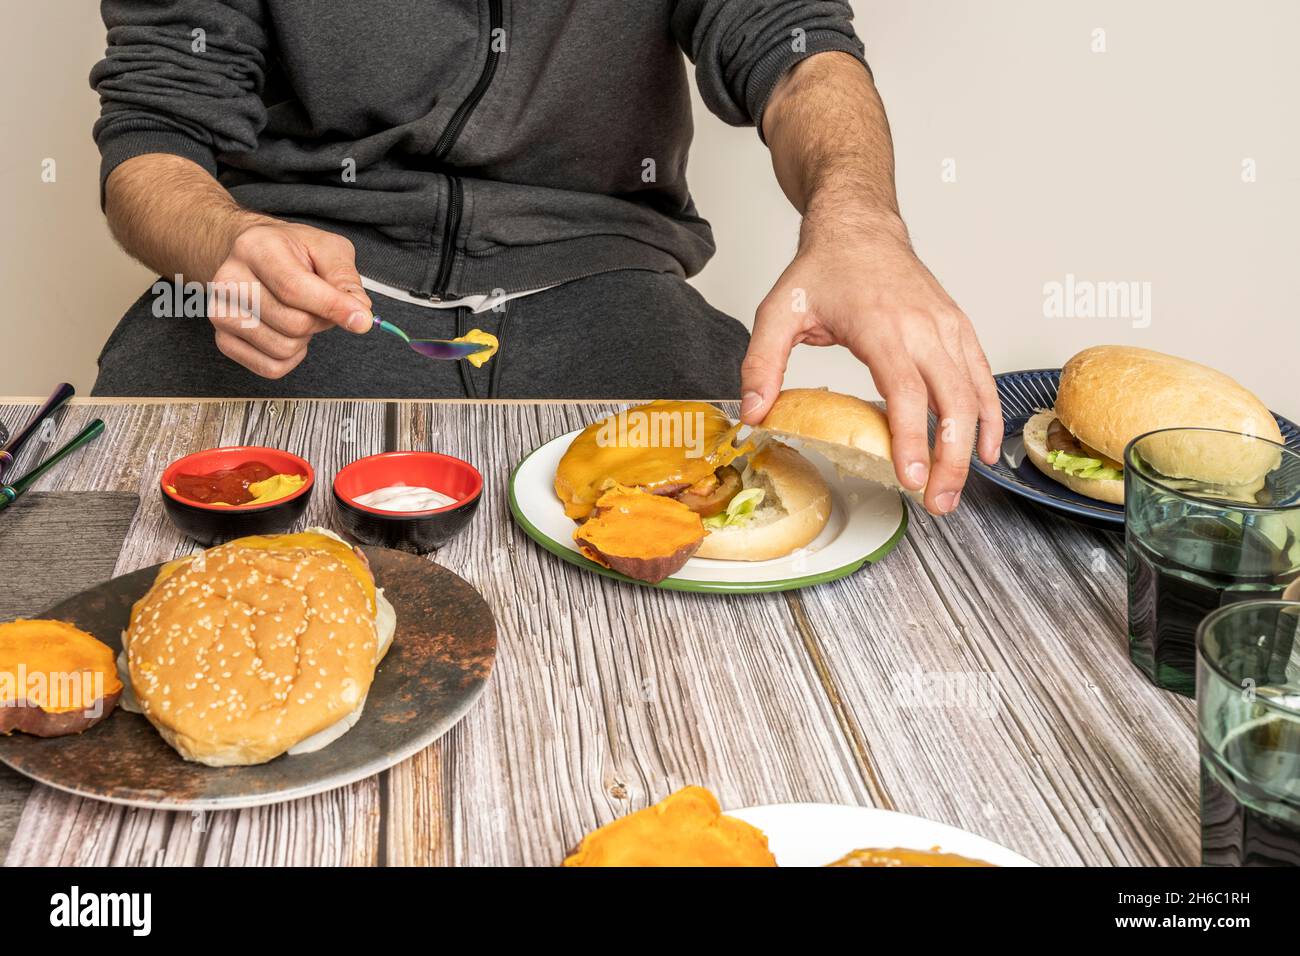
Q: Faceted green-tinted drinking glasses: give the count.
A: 2